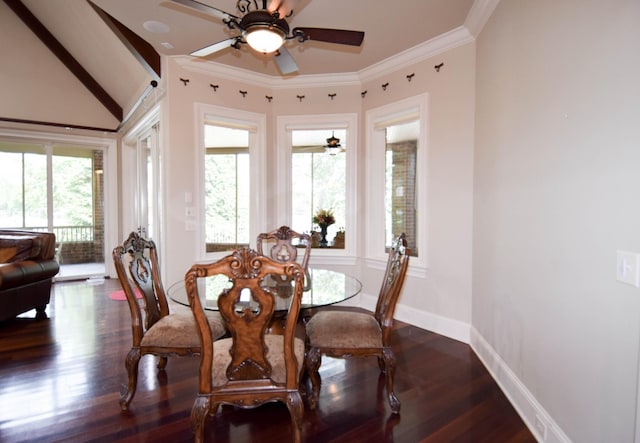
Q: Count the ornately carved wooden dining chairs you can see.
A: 4